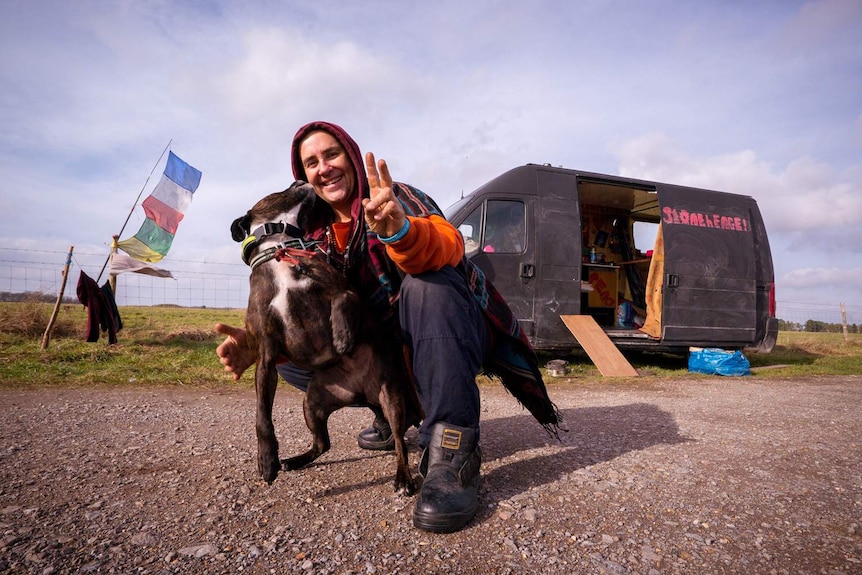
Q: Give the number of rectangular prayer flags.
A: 5